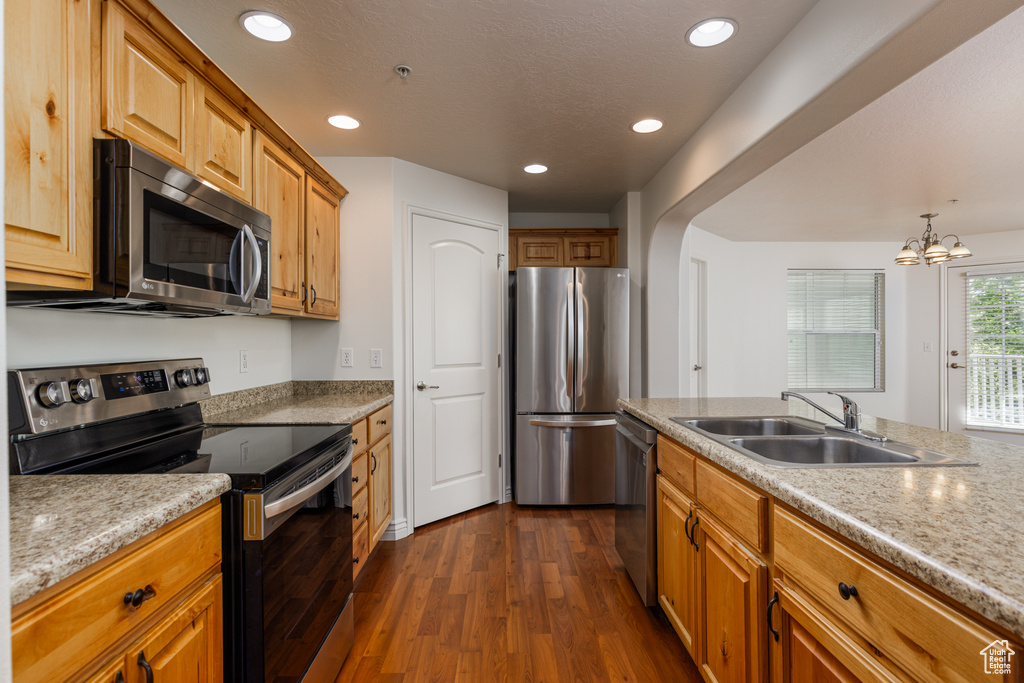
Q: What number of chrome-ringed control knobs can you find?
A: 4